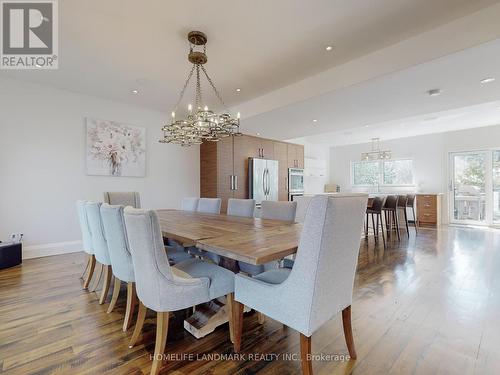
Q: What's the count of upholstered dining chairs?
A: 10